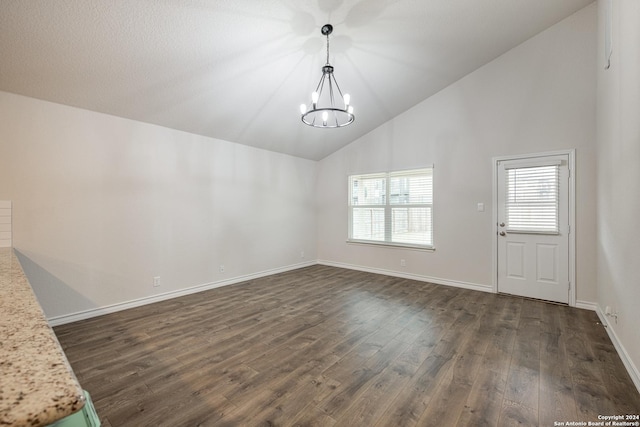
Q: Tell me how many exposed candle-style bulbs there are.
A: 5